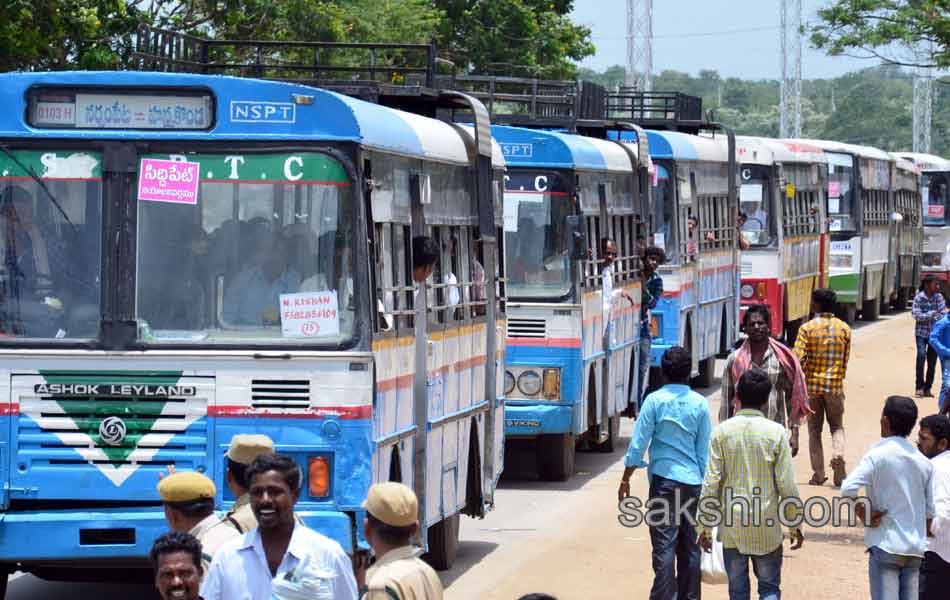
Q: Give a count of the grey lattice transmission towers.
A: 3